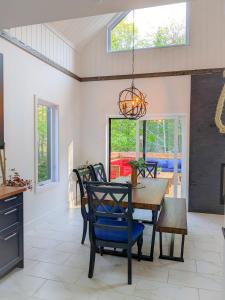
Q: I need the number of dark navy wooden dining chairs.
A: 4